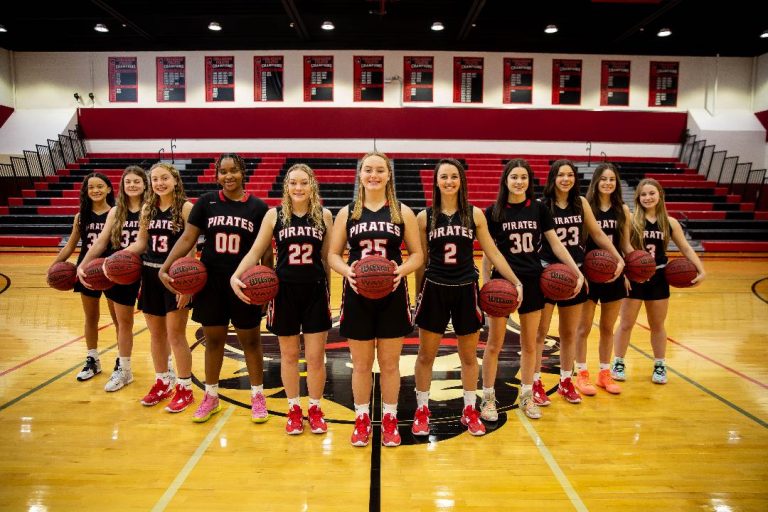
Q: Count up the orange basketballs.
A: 11